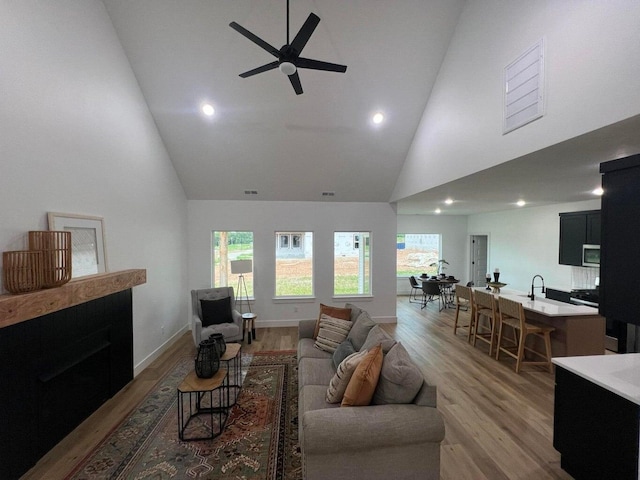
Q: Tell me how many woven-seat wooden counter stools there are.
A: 3